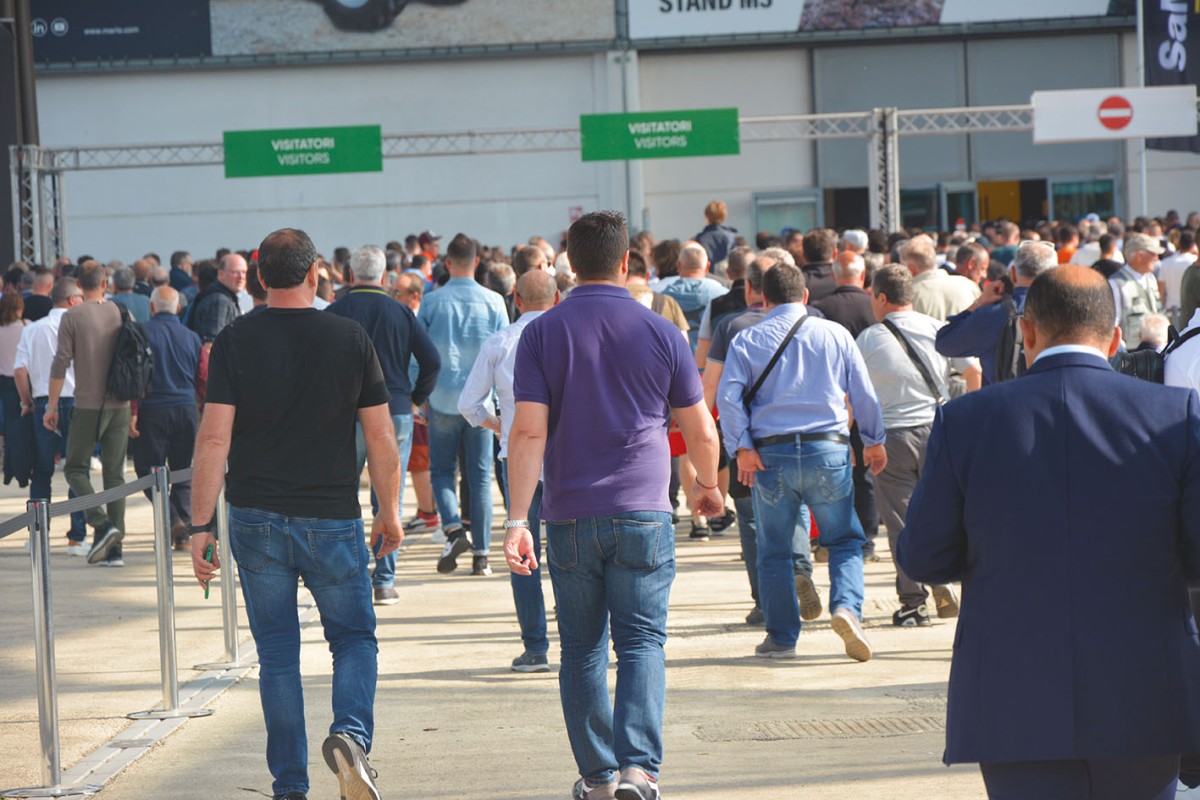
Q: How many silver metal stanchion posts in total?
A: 3